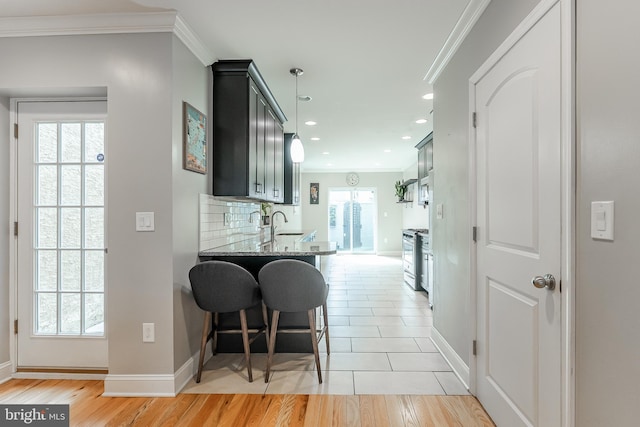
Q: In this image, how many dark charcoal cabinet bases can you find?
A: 1